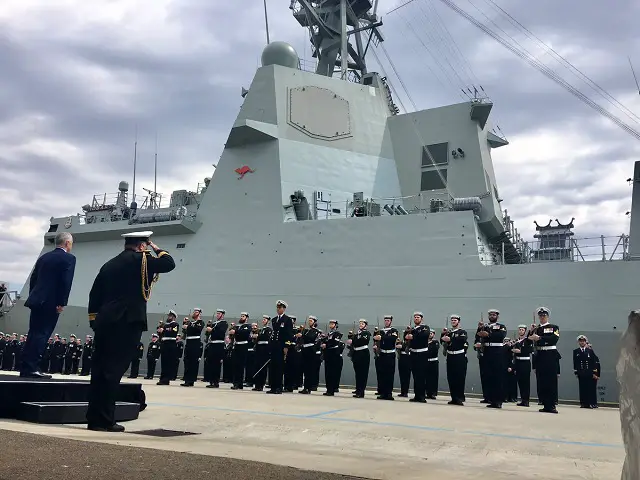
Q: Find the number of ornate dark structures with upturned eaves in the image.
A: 1